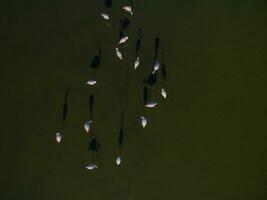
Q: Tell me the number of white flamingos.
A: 14